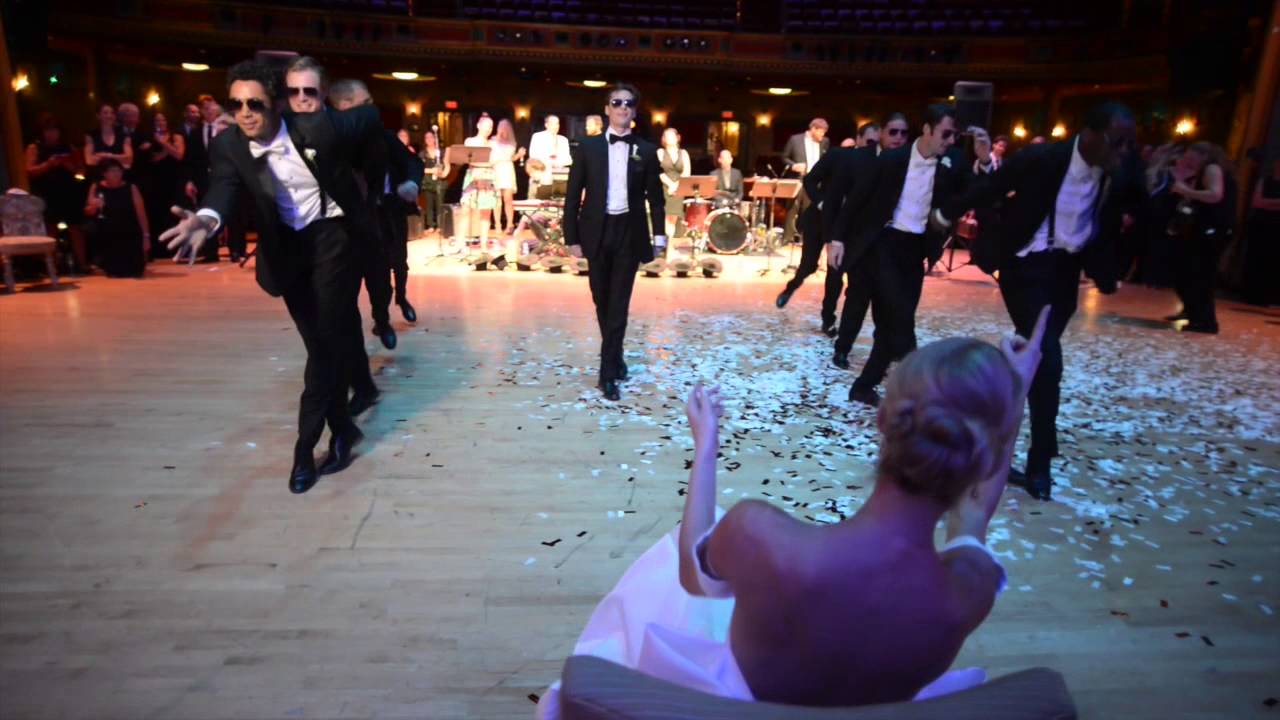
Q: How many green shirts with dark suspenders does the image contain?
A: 0